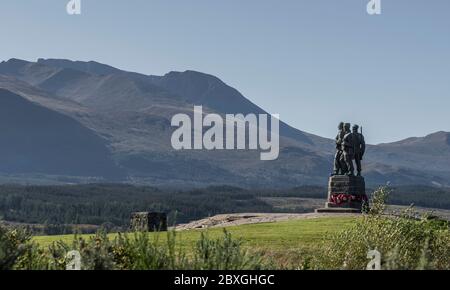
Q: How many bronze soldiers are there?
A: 3